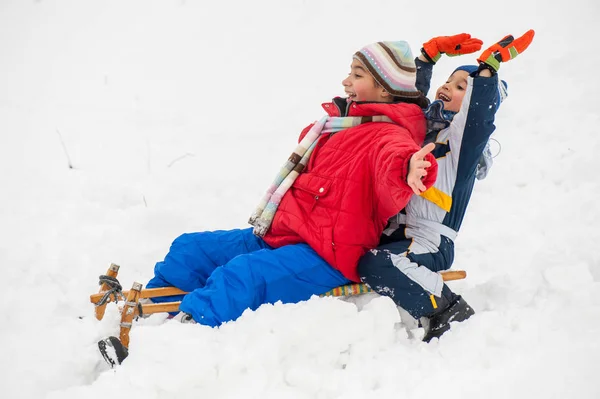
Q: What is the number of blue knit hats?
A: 1